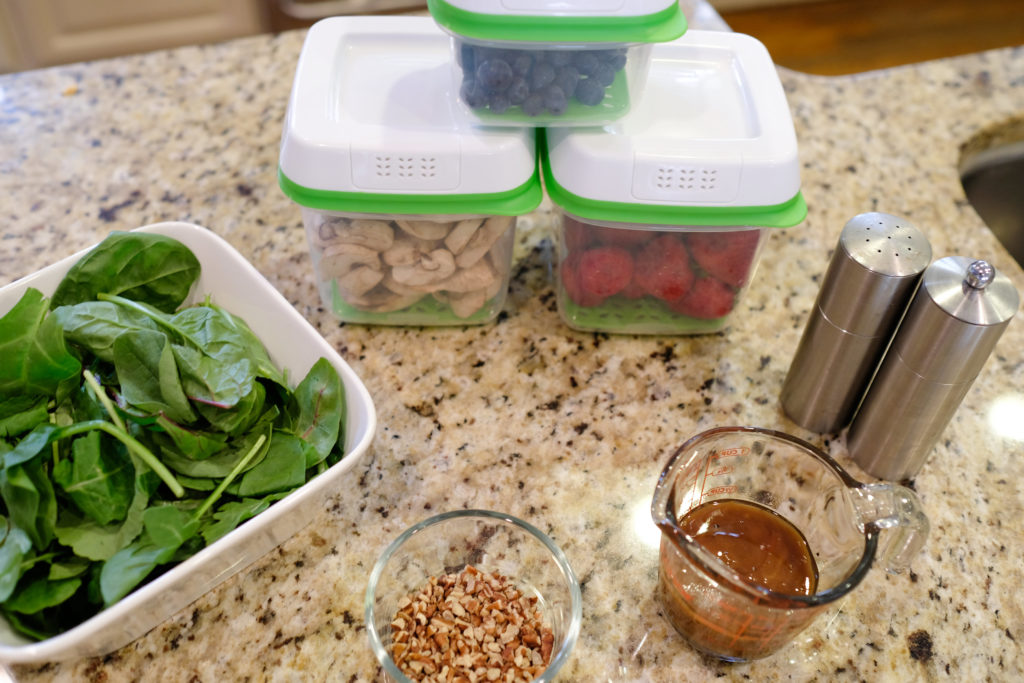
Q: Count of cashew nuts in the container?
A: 0